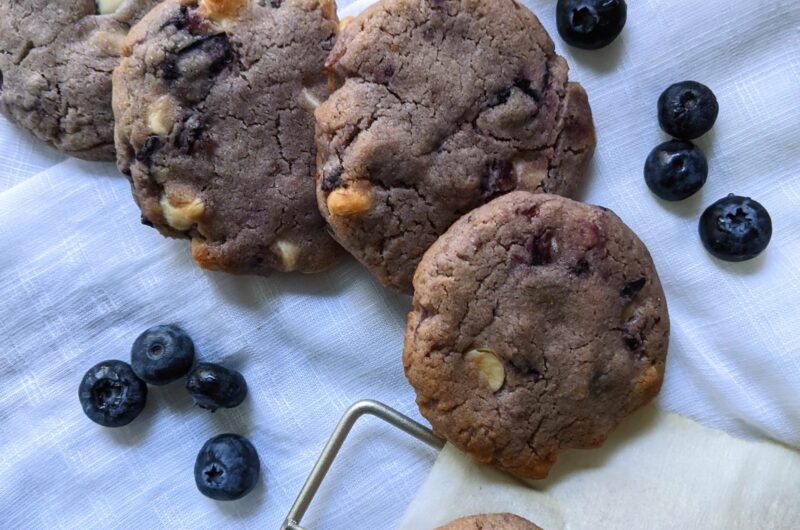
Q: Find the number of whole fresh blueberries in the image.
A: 8